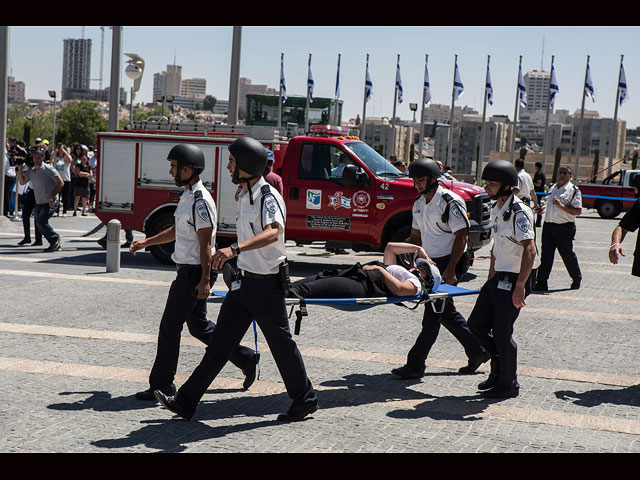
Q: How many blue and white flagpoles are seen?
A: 12